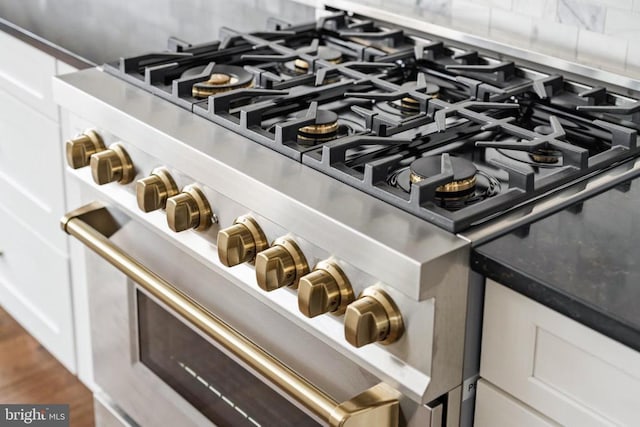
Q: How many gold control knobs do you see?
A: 8